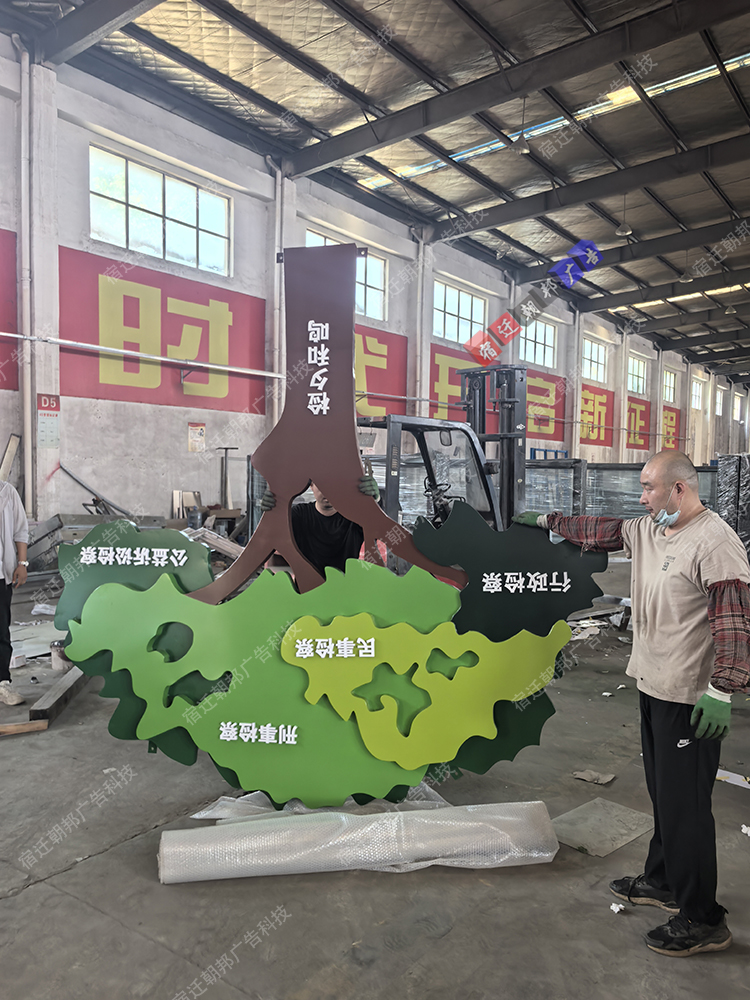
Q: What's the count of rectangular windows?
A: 10